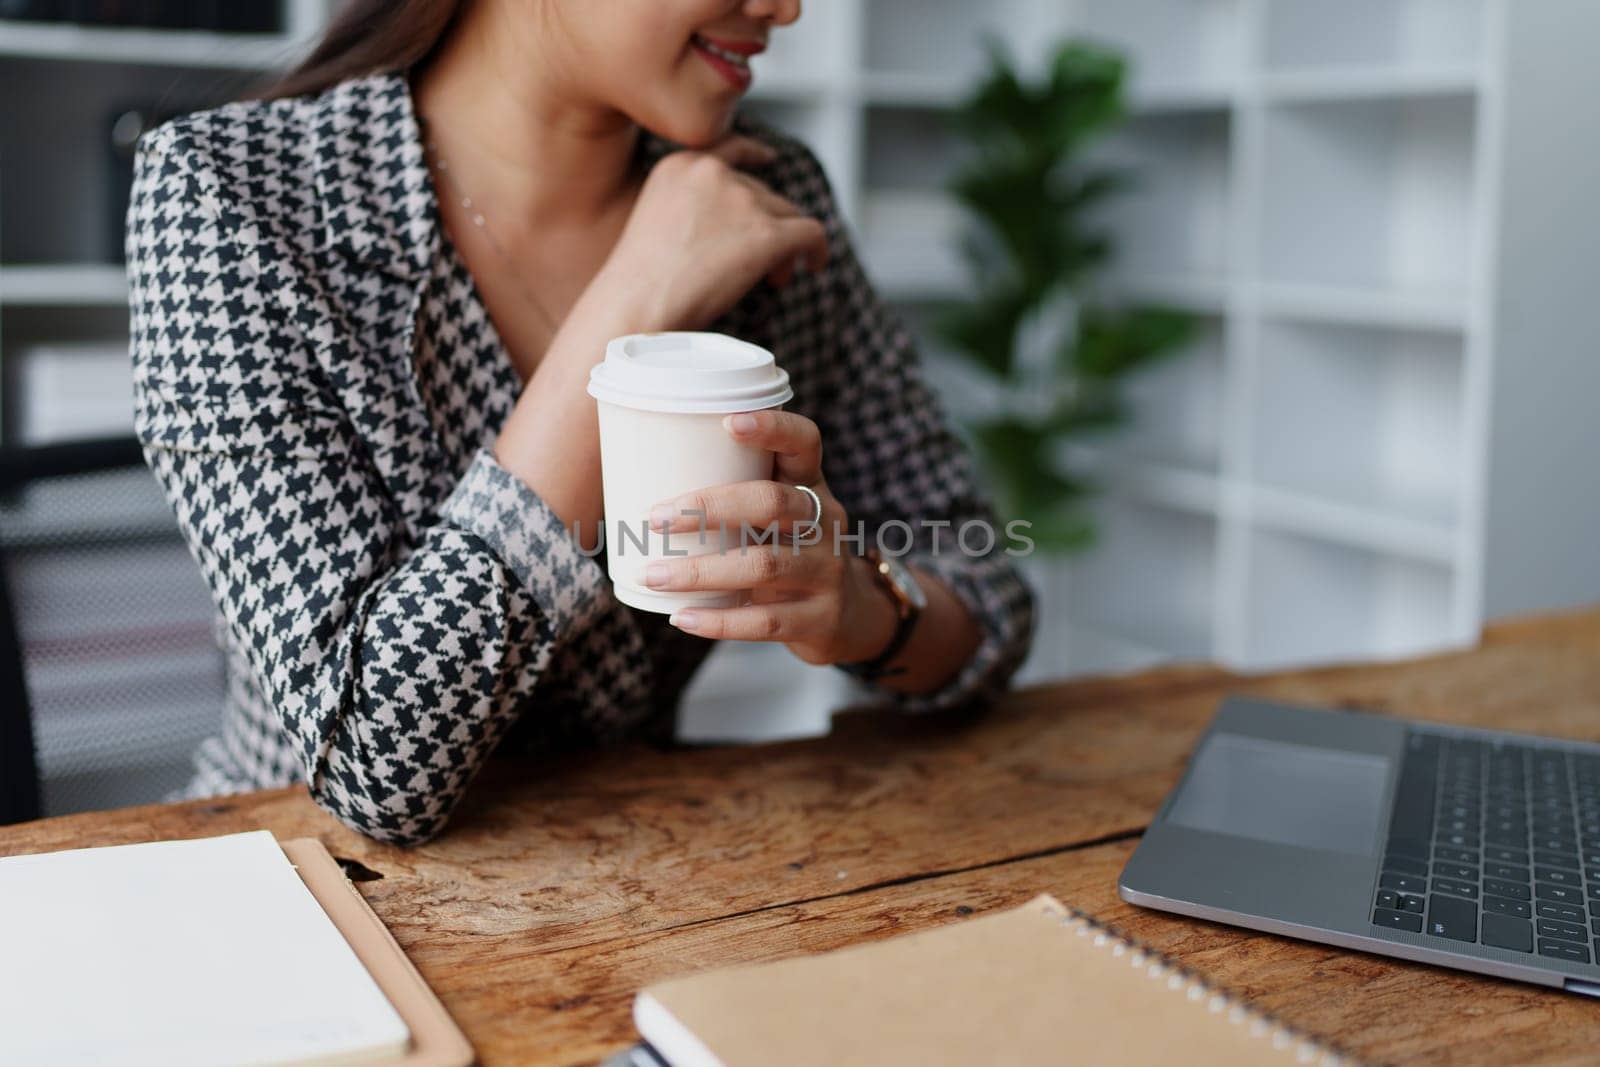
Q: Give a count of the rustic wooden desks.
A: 1